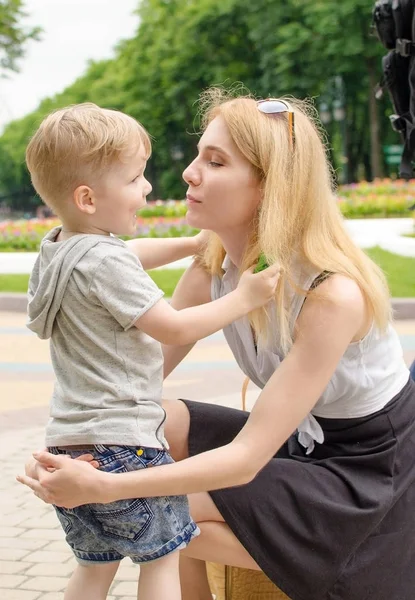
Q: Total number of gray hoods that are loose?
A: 1